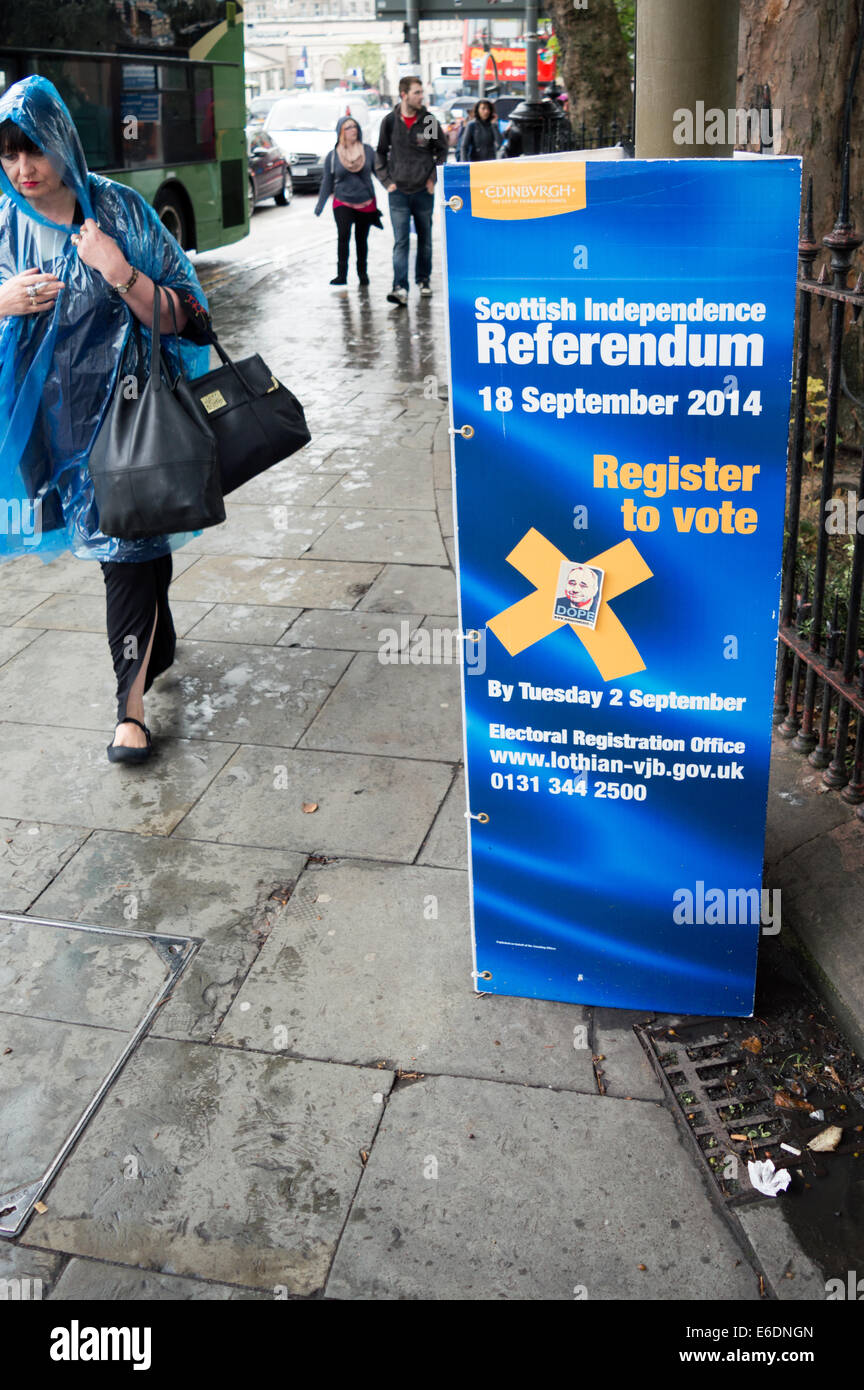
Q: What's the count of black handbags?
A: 2